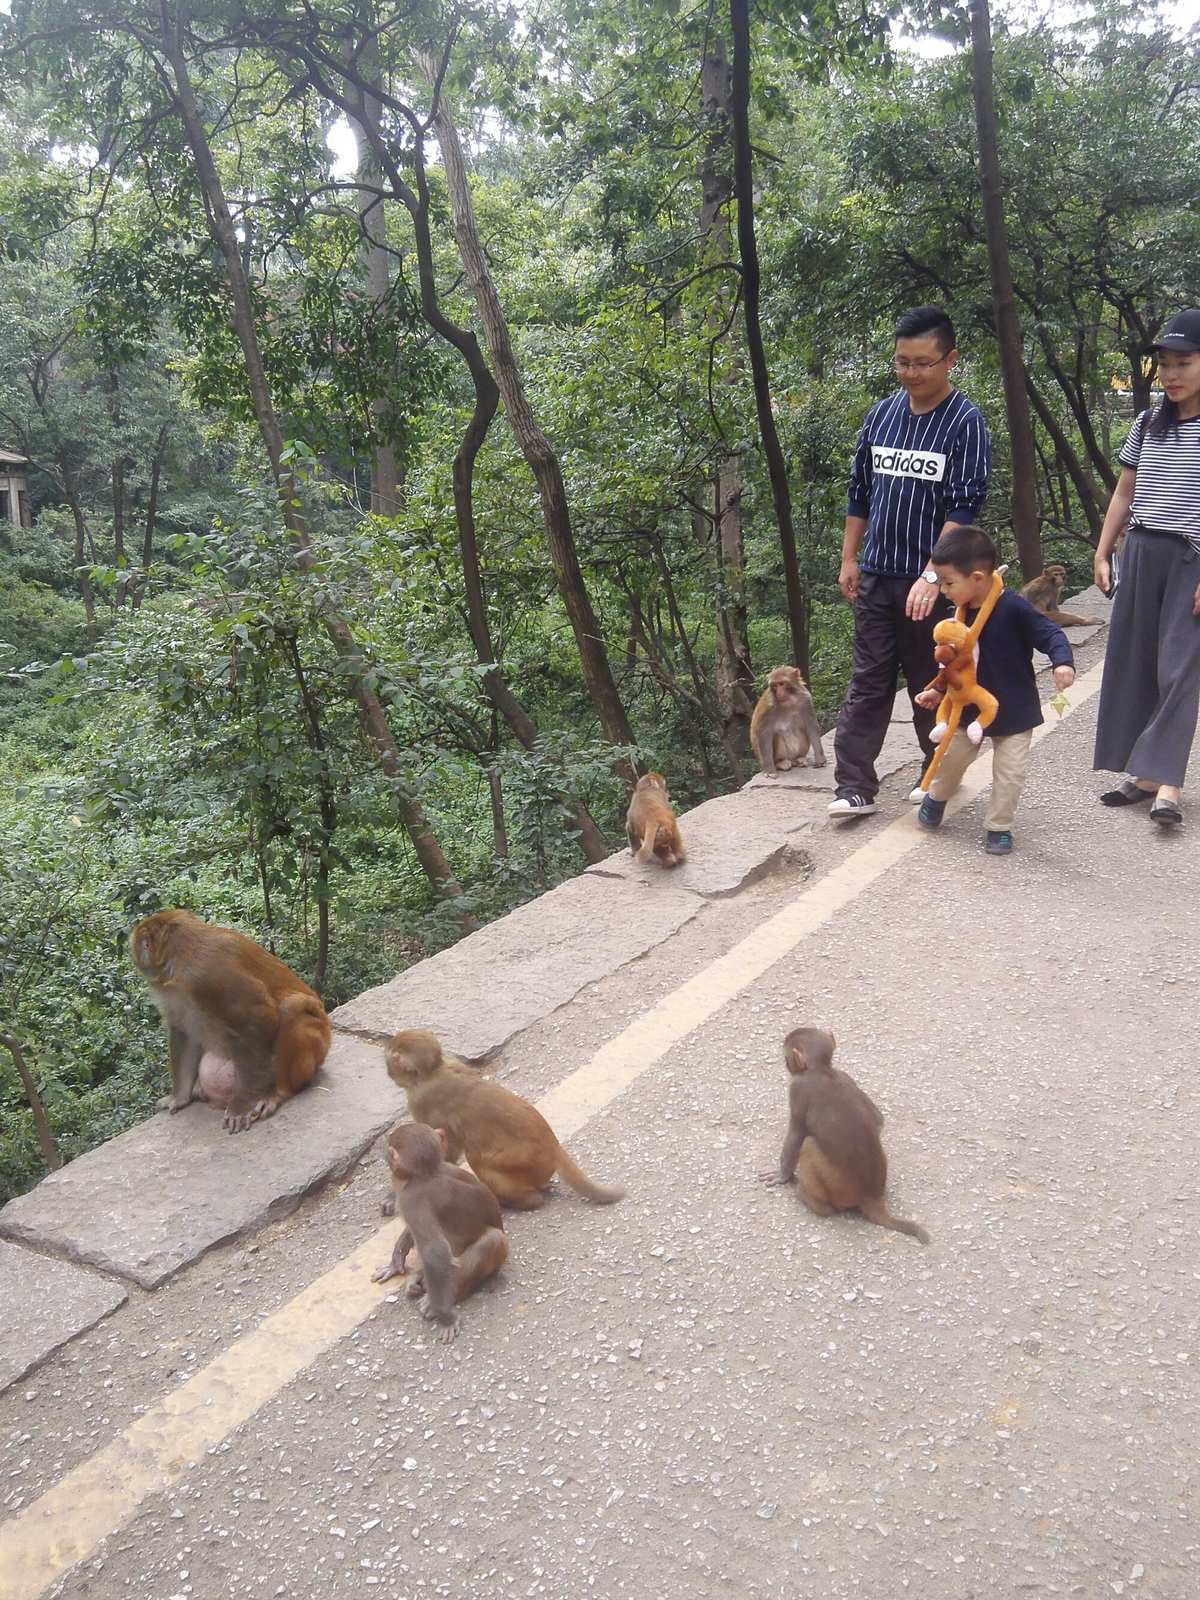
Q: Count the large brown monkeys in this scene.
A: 1